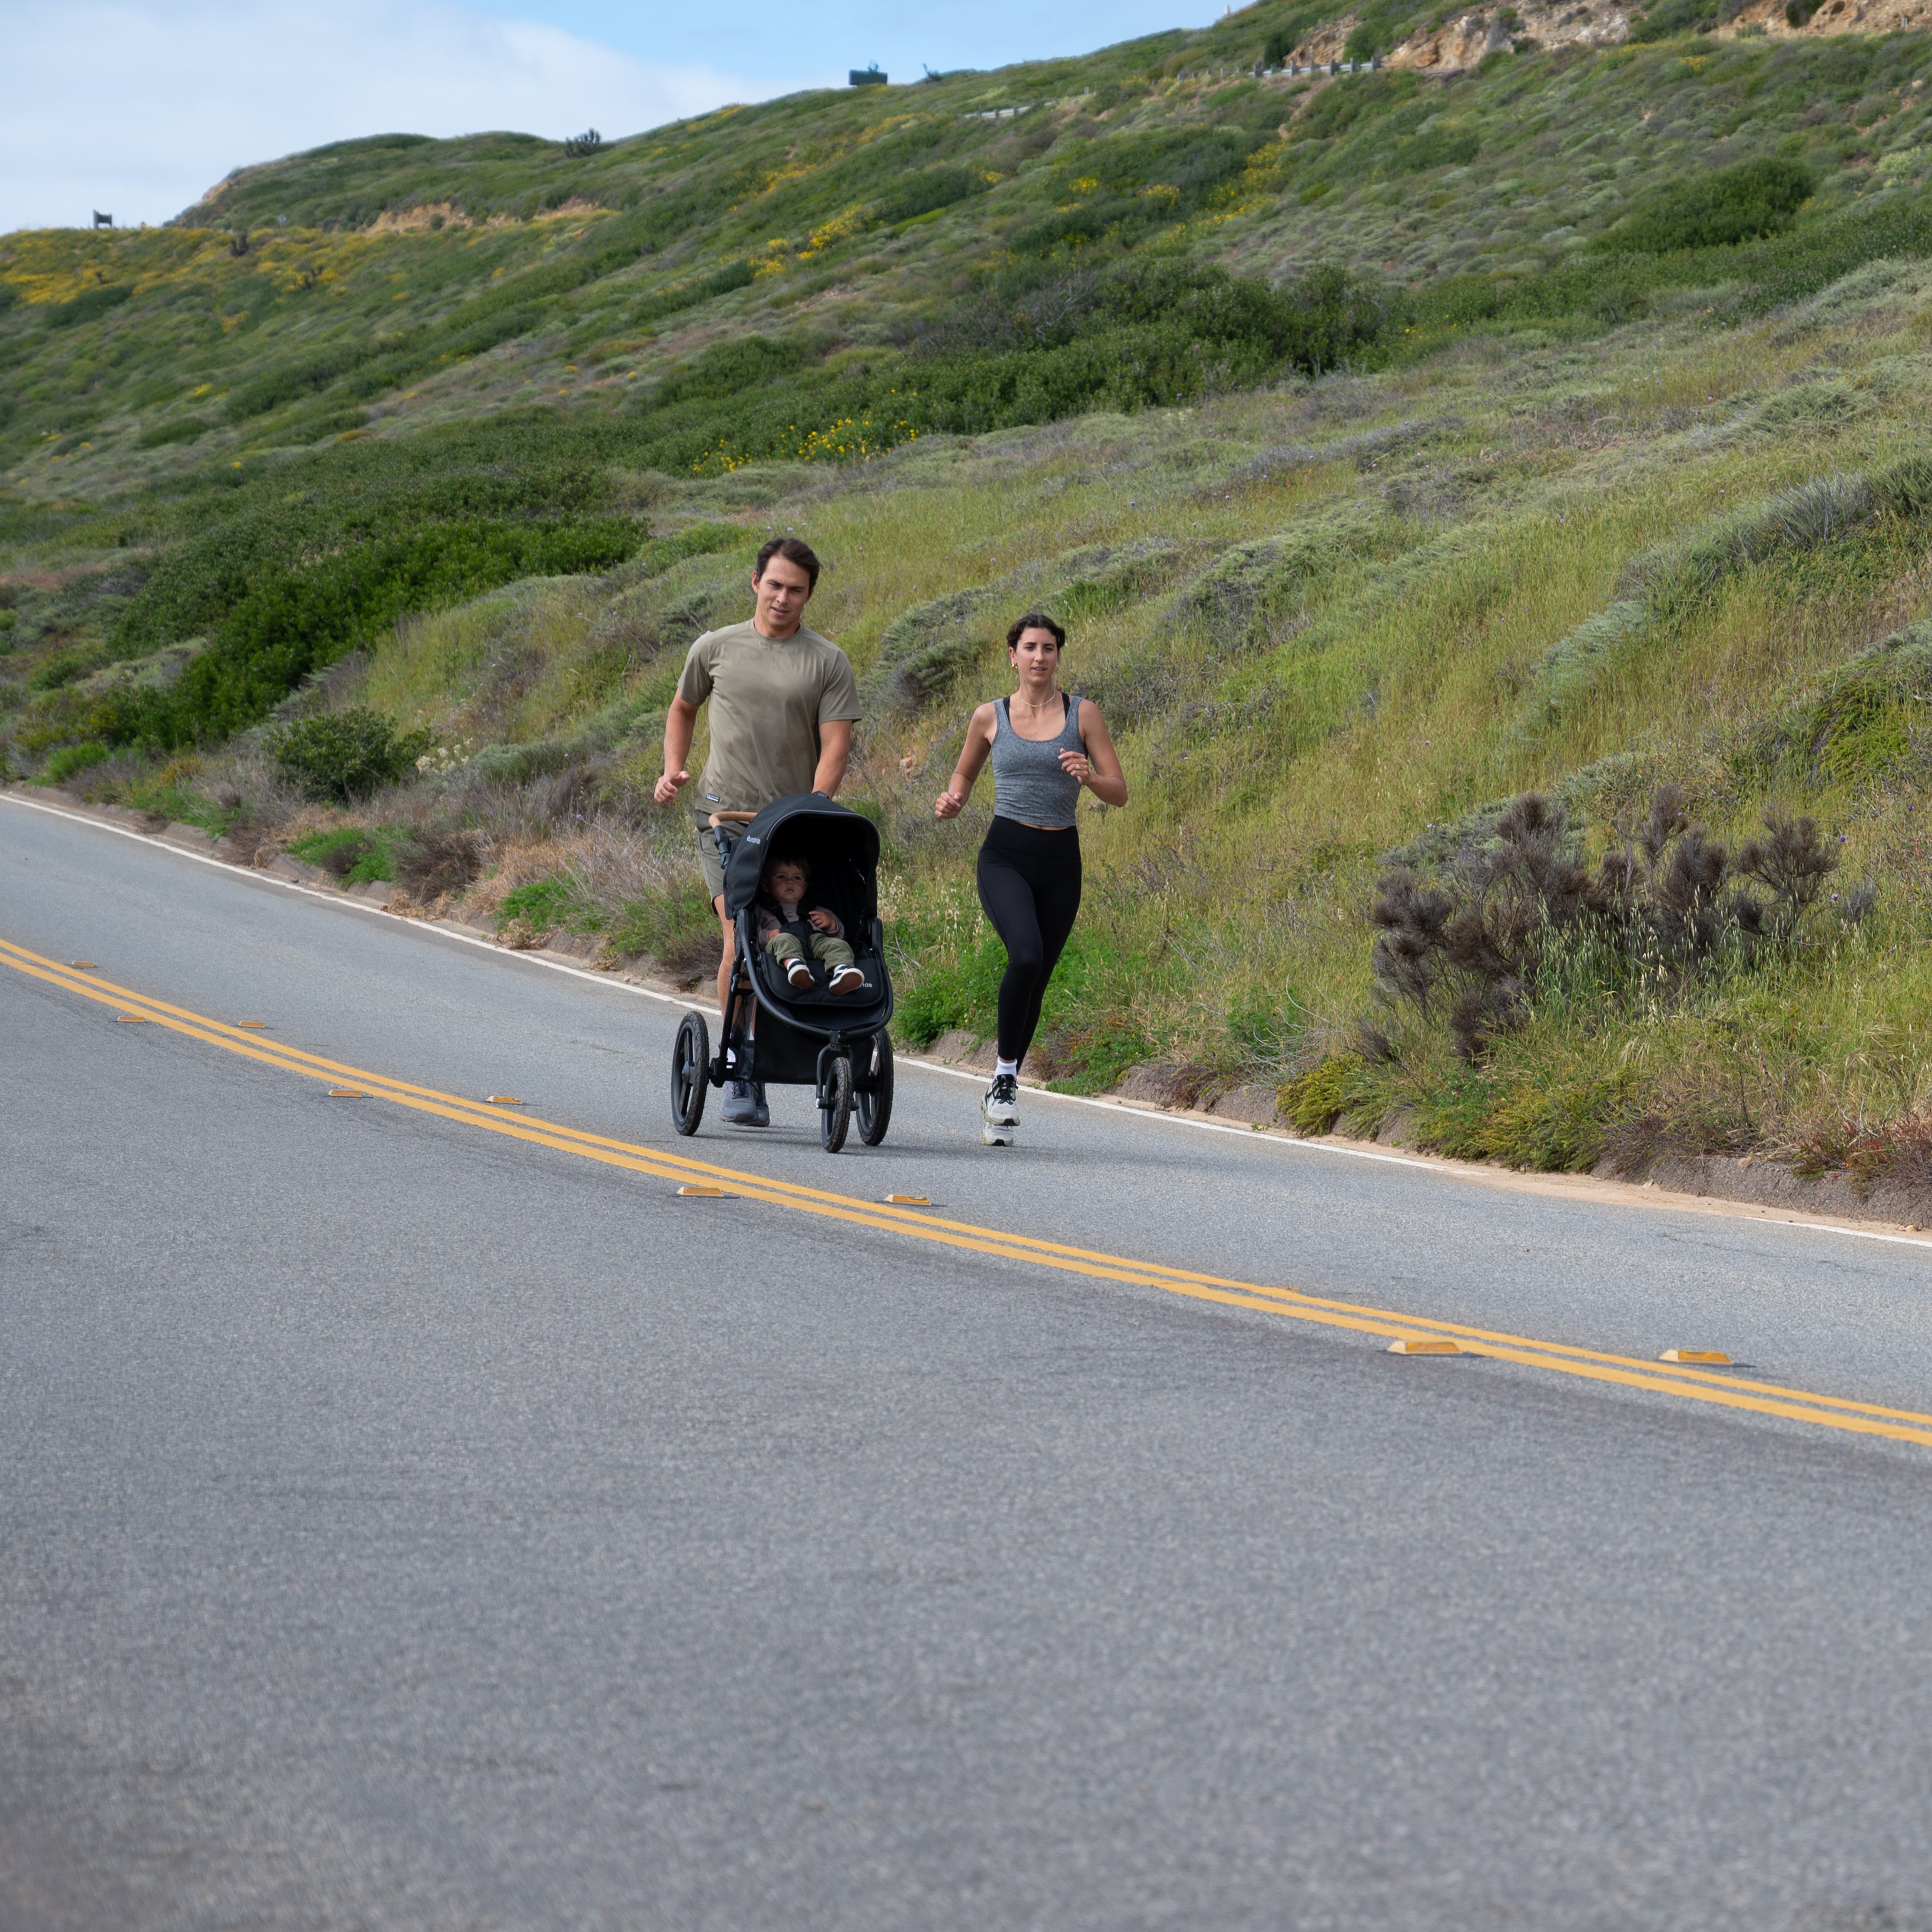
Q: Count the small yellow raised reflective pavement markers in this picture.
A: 9